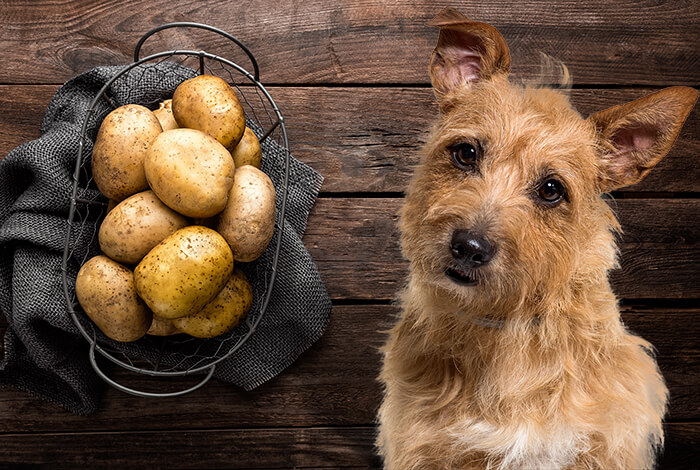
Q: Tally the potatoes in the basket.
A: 11